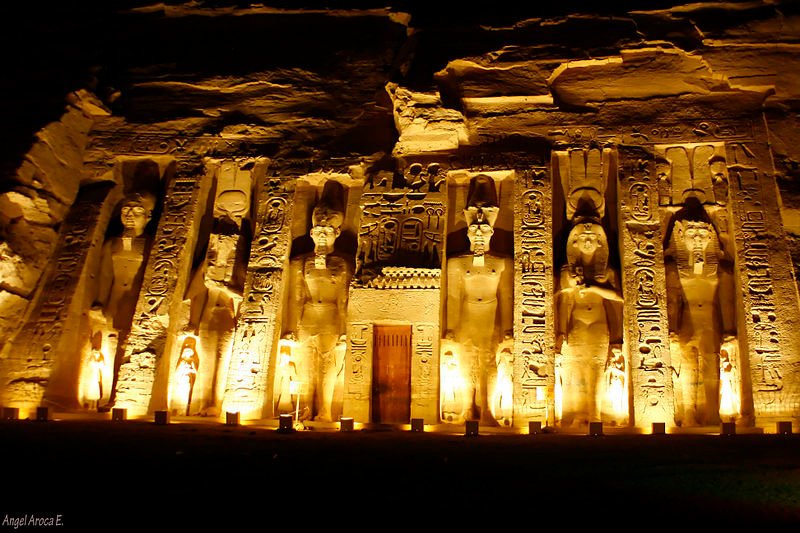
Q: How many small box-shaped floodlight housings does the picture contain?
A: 14